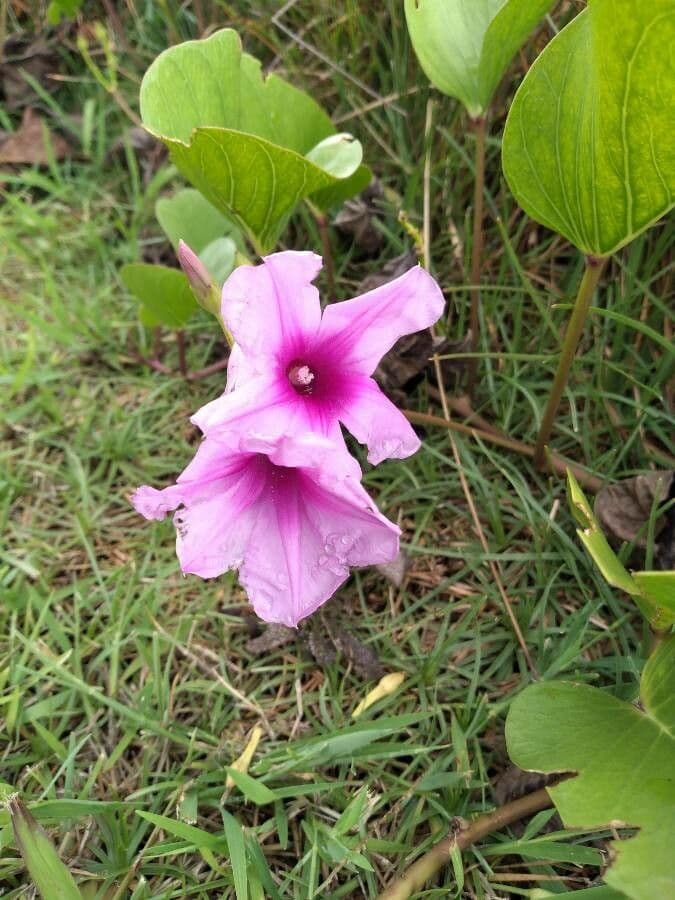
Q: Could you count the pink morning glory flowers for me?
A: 2